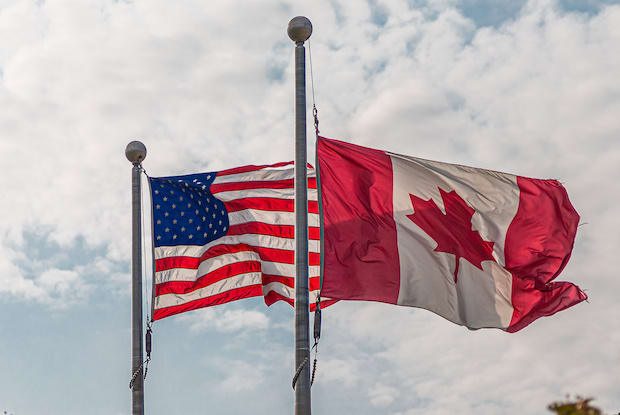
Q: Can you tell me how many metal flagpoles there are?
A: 2